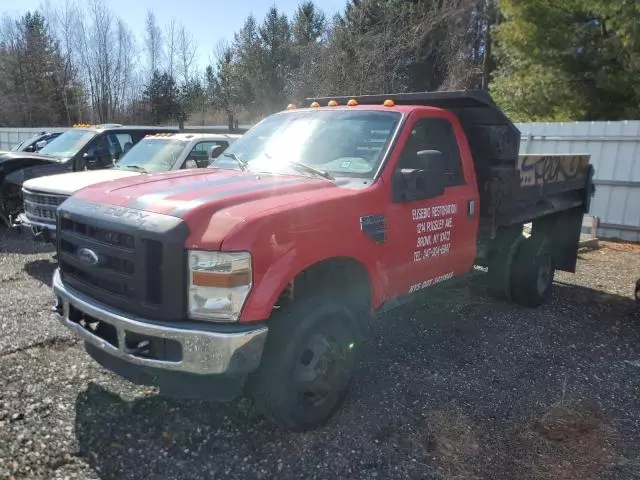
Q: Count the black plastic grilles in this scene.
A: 1